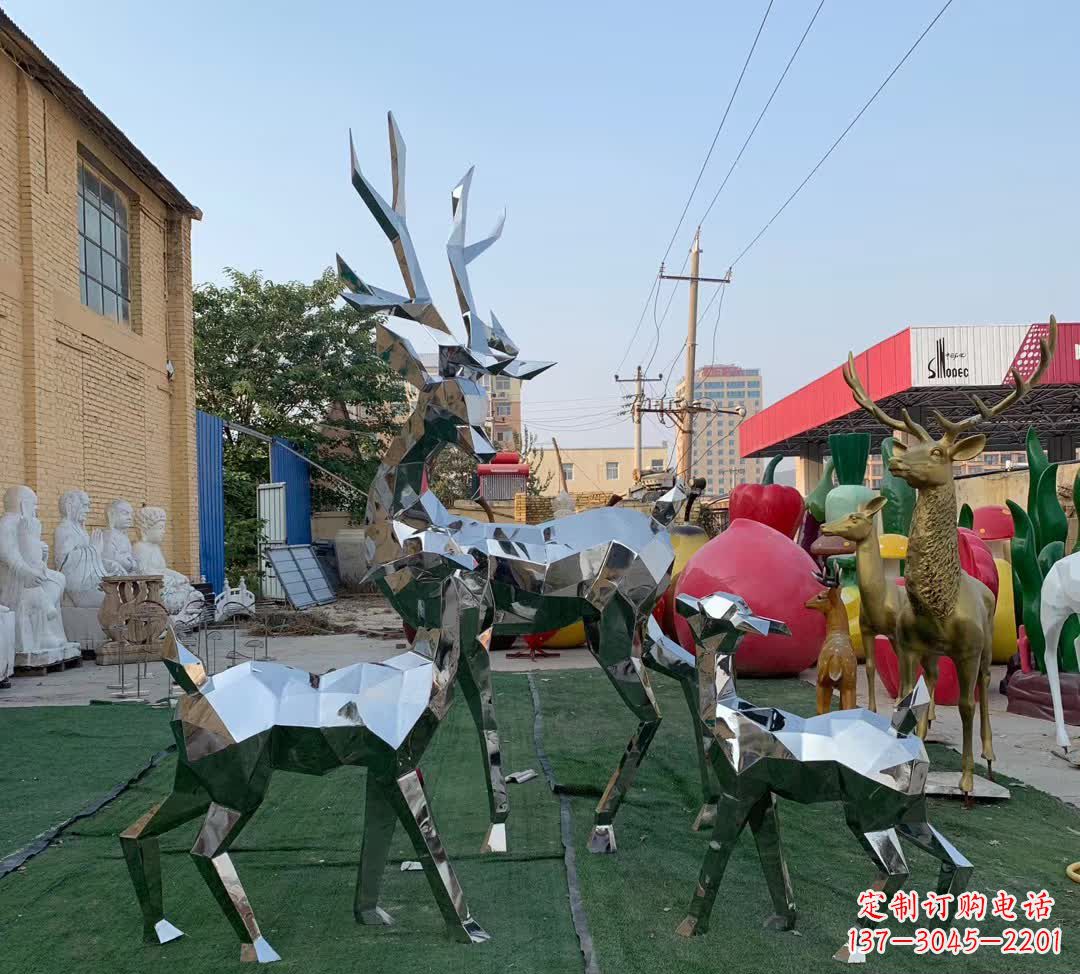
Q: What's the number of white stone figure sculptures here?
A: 4